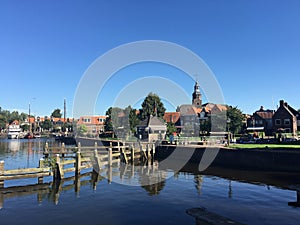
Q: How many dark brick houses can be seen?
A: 2